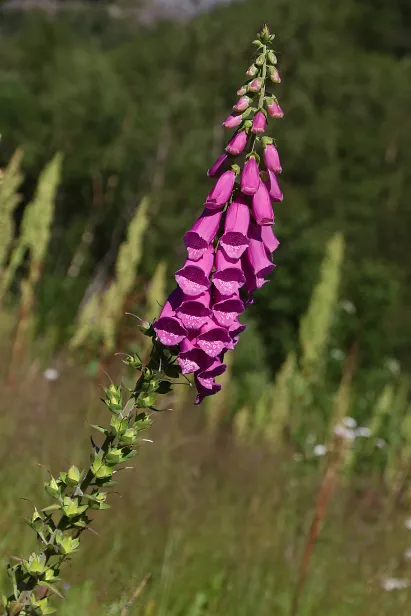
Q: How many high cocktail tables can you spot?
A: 0